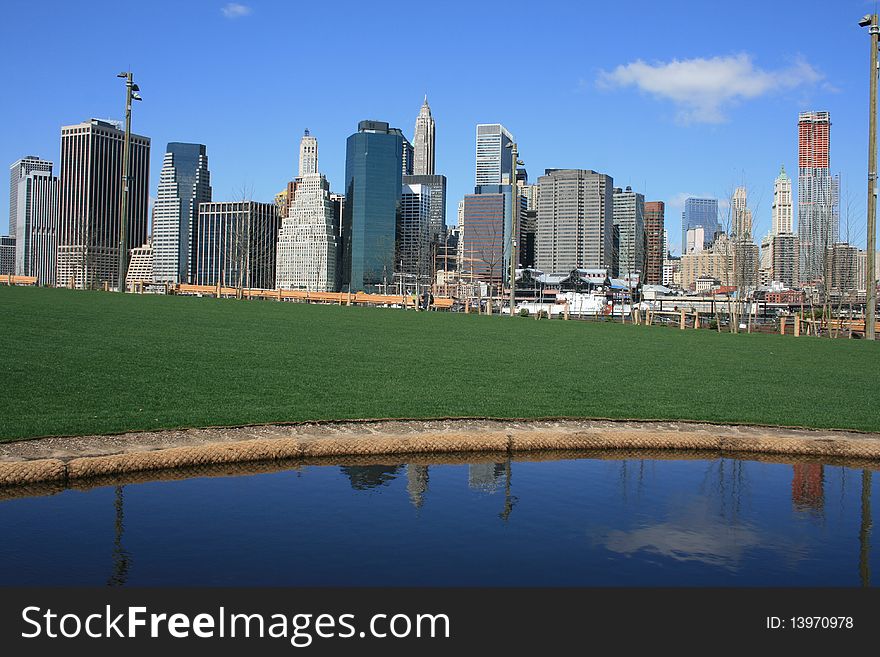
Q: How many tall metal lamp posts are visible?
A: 3